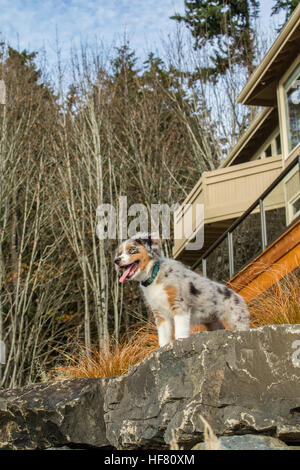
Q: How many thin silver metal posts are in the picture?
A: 3